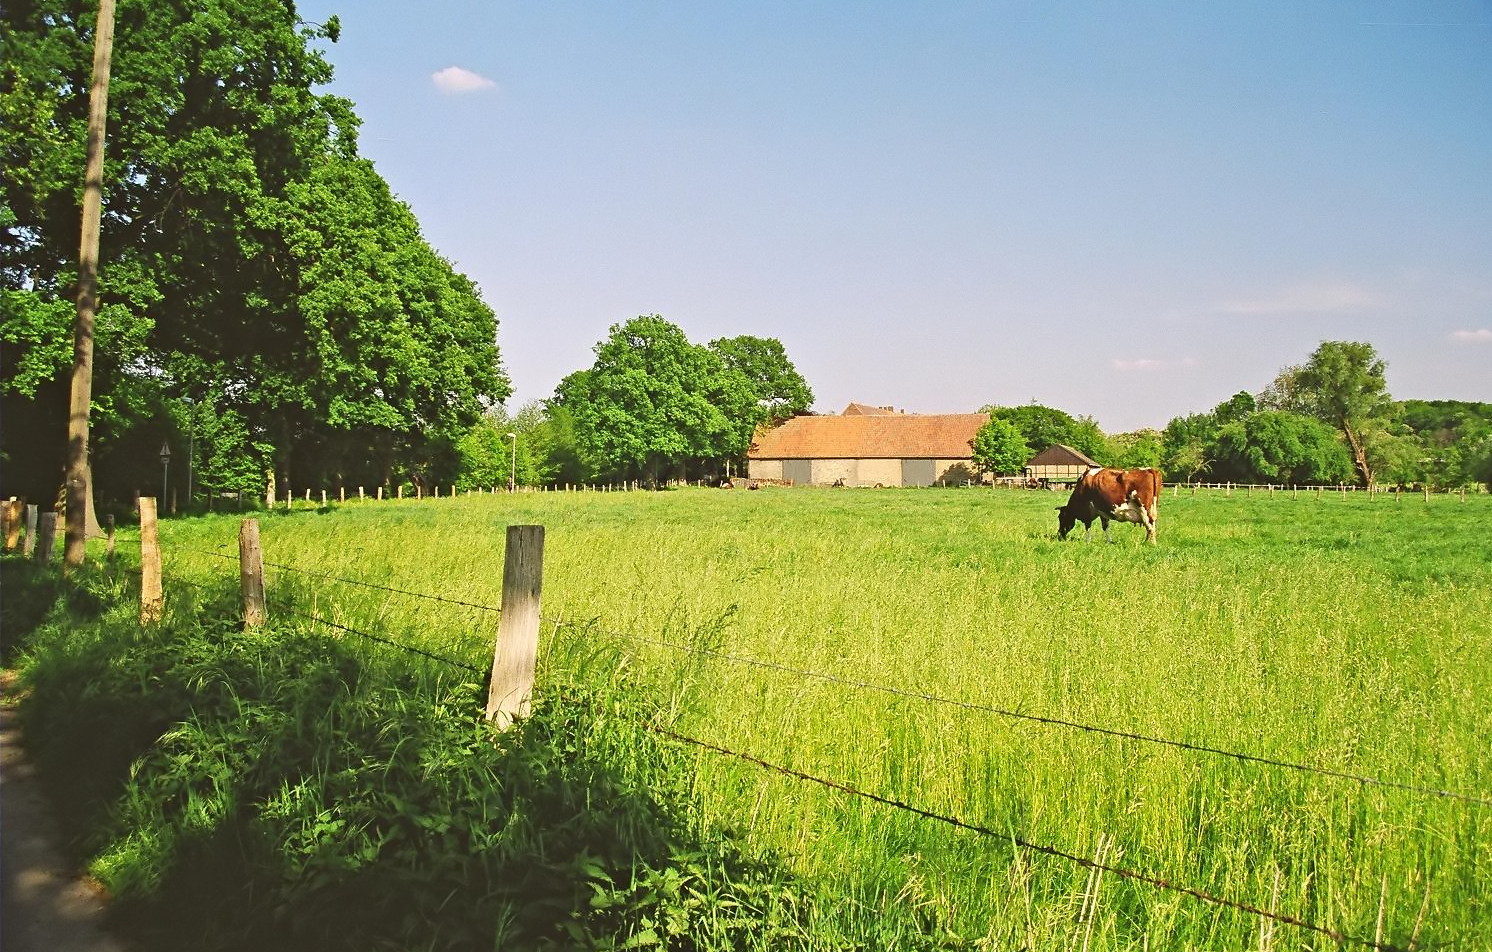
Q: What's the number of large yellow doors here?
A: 0